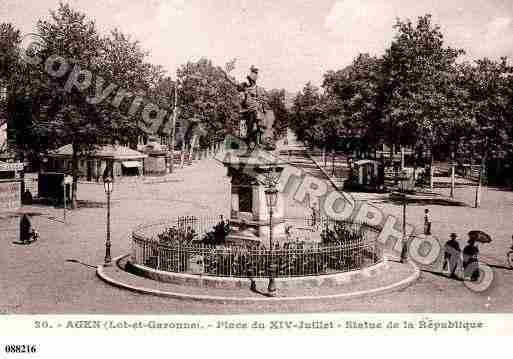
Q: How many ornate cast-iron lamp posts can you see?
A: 3